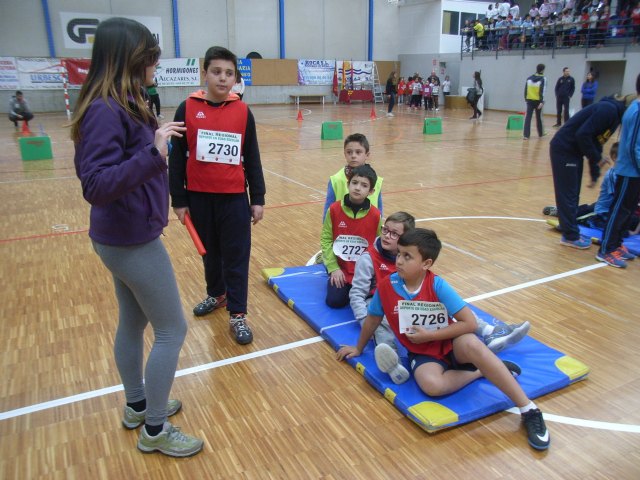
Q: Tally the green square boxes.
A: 4